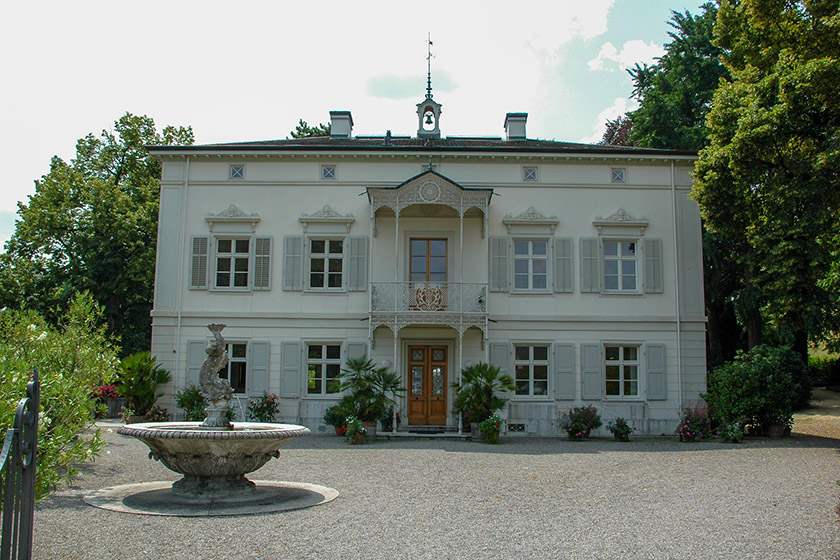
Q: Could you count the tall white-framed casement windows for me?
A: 8